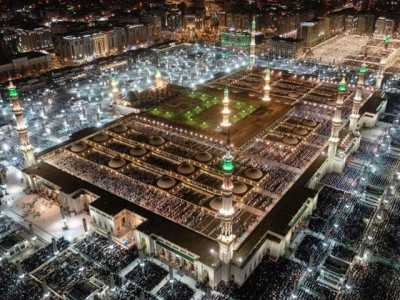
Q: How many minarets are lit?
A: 10